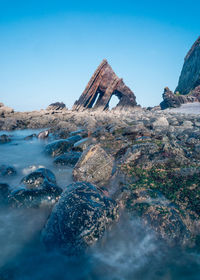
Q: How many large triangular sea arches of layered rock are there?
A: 1